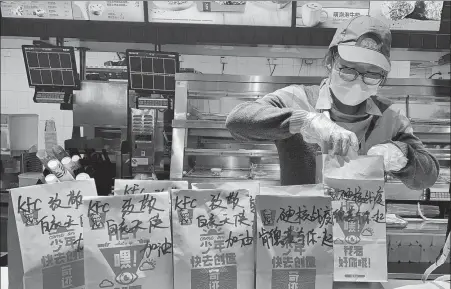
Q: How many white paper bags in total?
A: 7